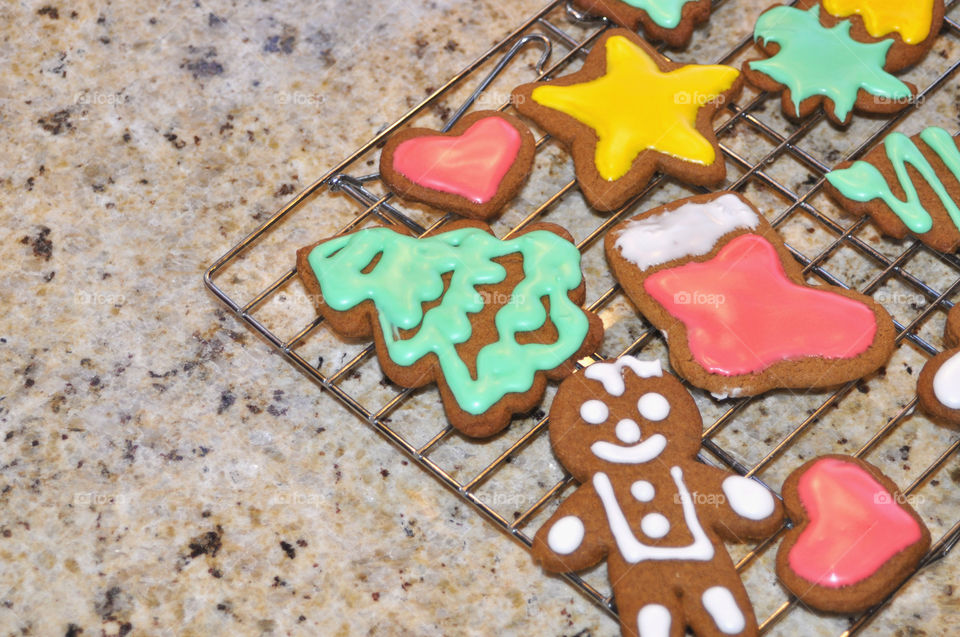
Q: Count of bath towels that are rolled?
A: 0